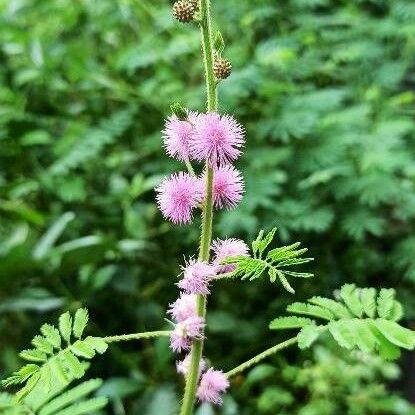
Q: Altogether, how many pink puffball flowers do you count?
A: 10